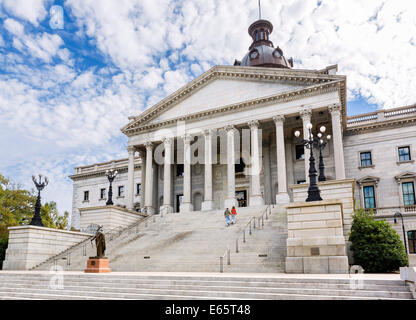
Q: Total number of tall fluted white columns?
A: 10